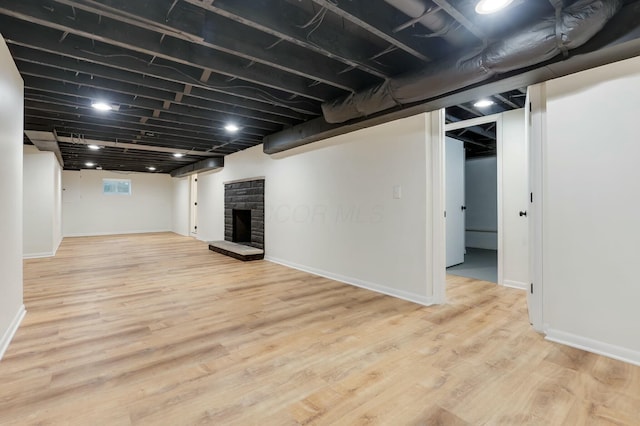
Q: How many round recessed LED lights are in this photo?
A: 8